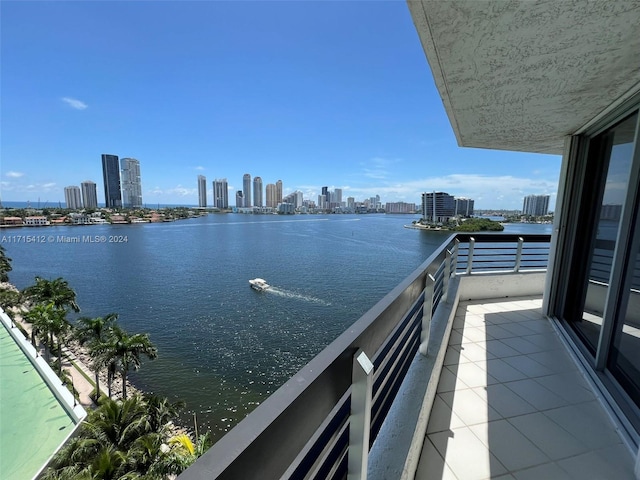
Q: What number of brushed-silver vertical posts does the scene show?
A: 6